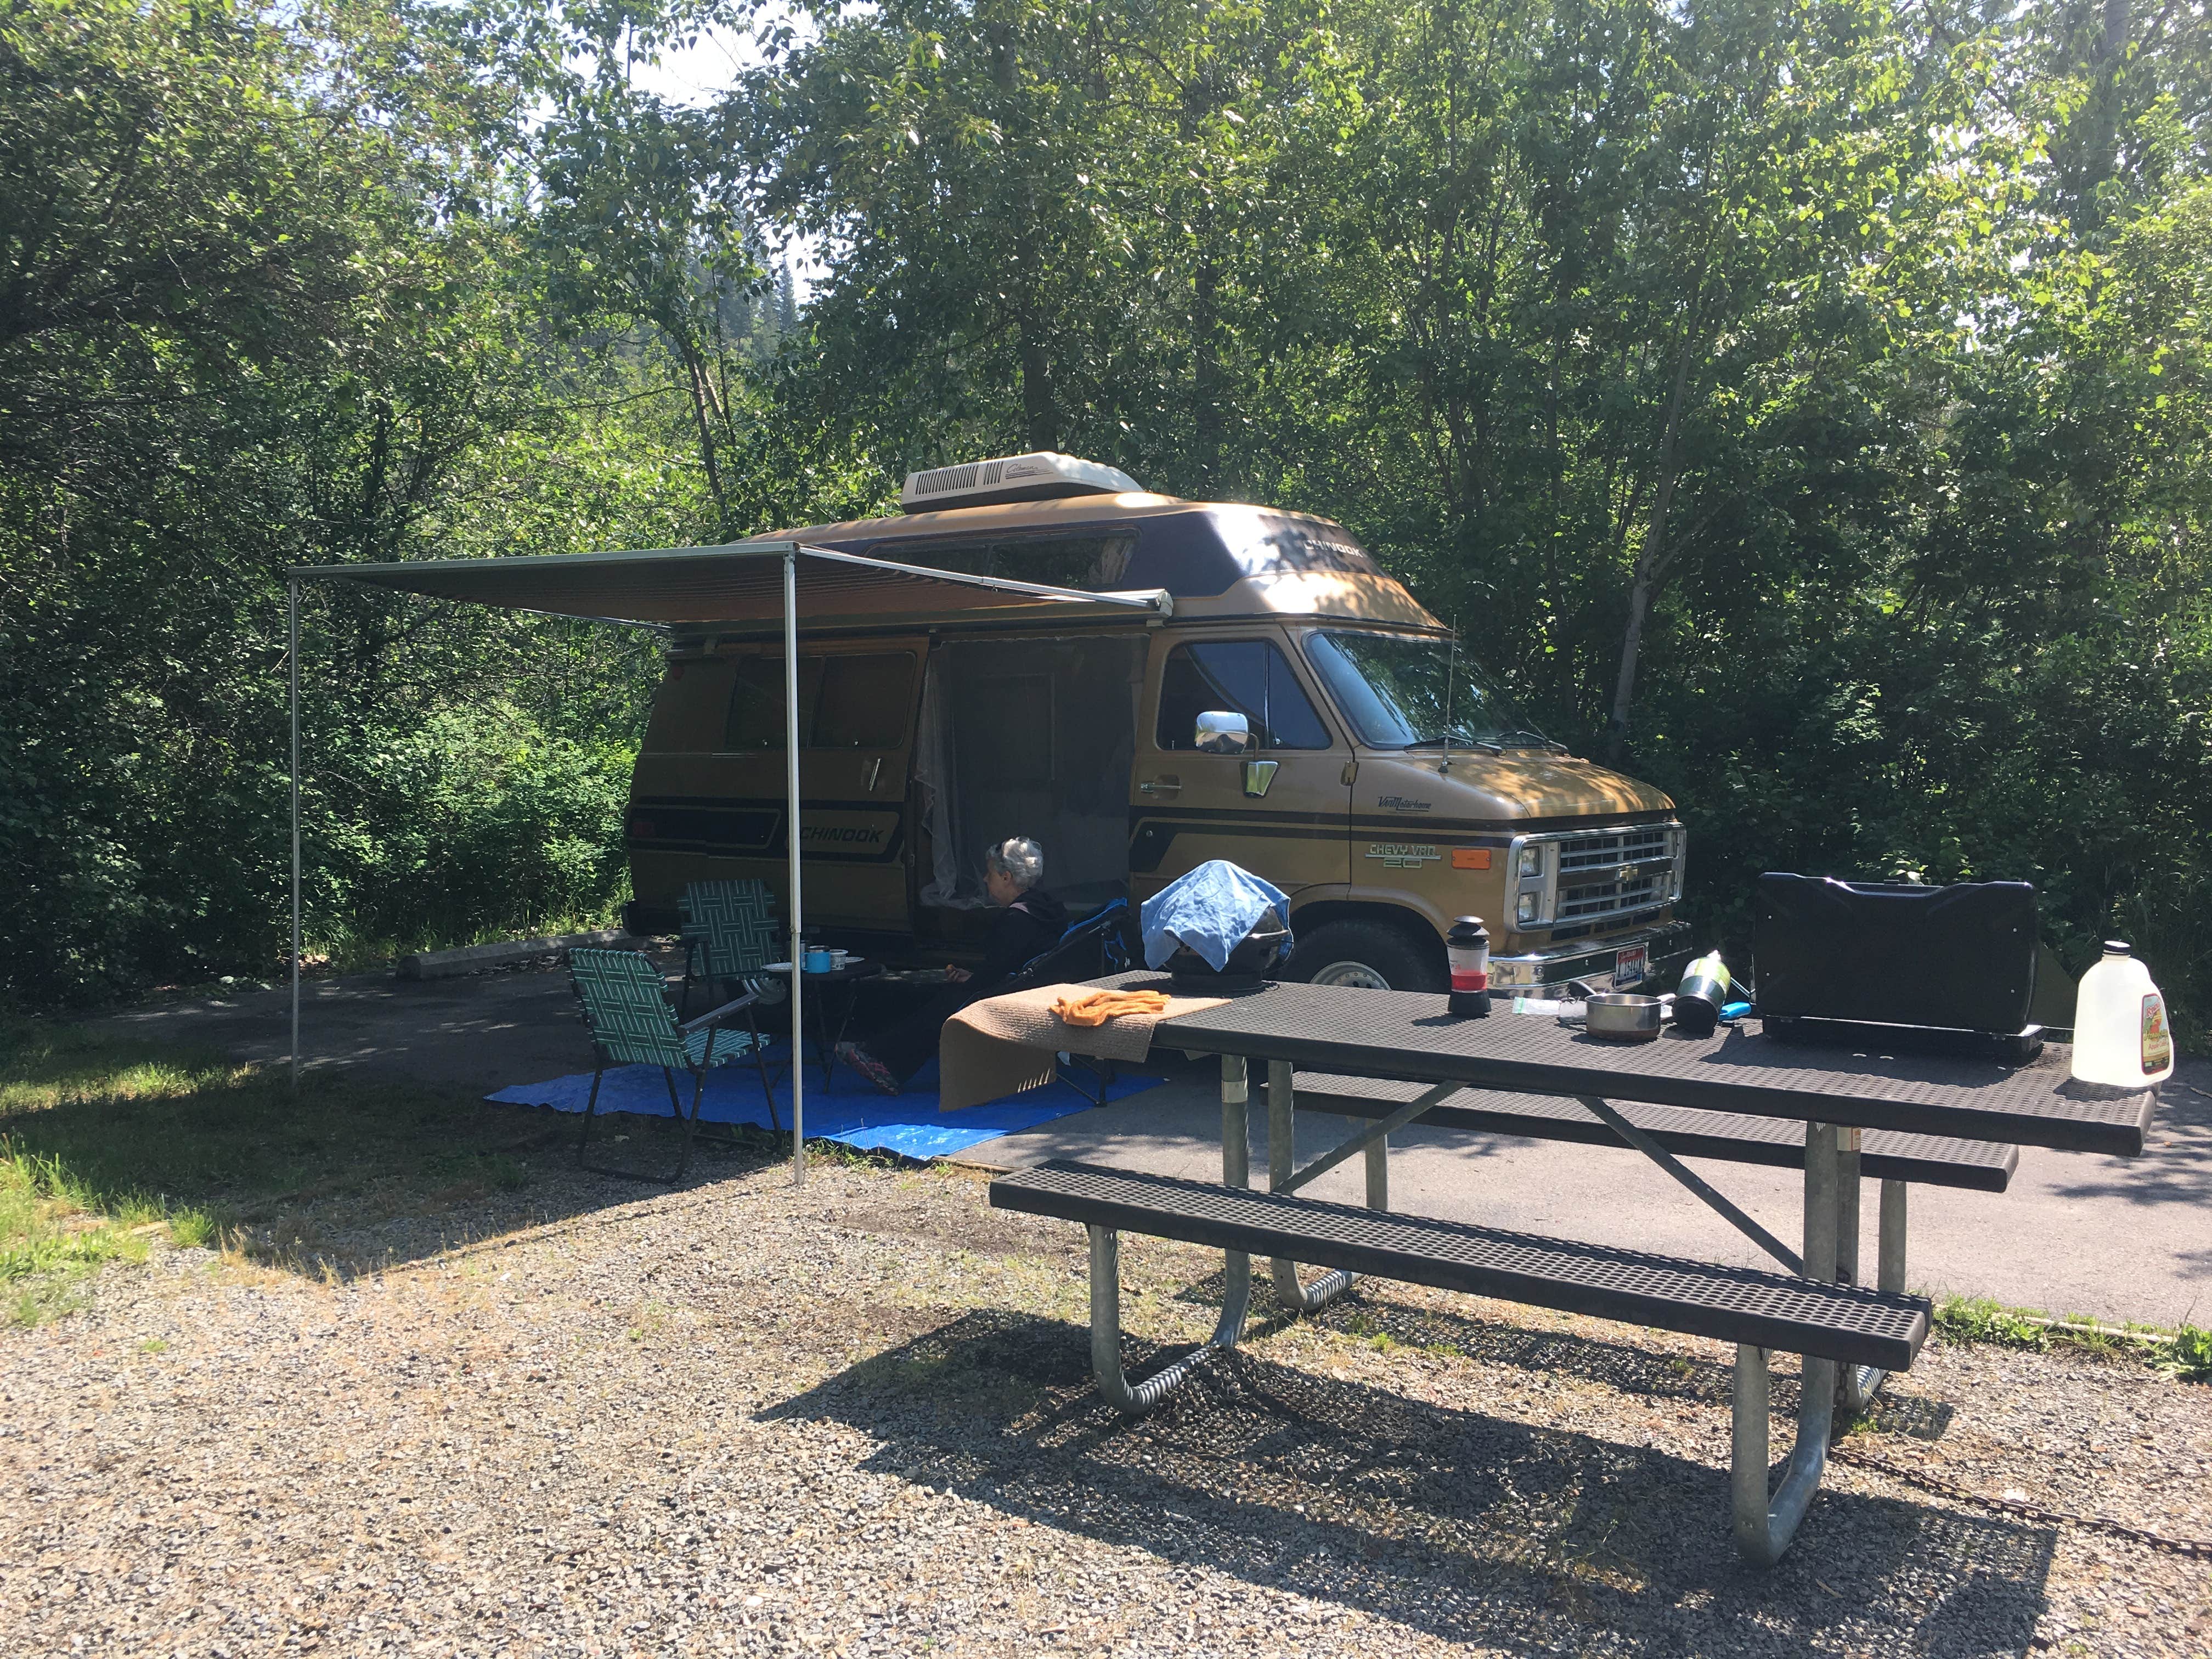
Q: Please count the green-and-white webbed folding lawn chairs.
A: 2